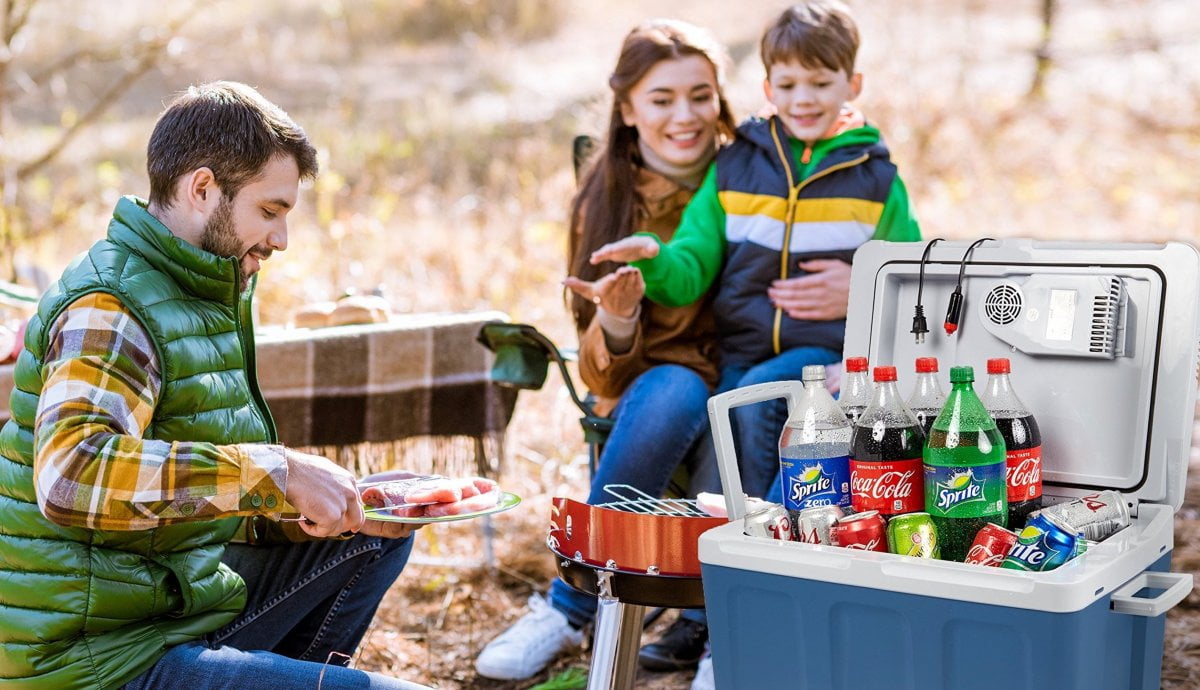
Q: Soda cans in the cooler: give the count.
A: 7